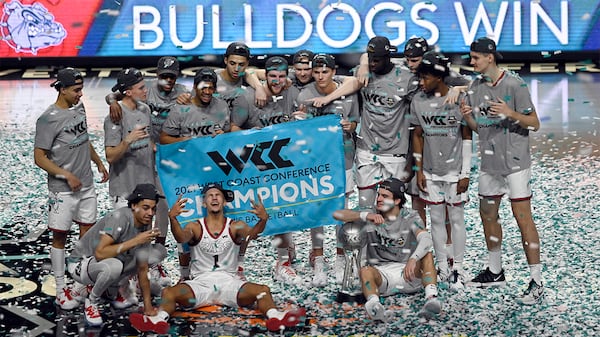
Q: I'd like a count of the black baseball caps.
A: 15